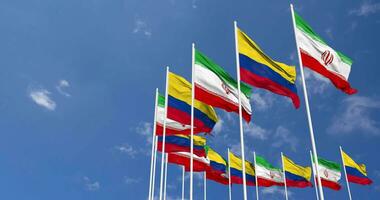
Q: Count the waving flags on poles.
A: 14